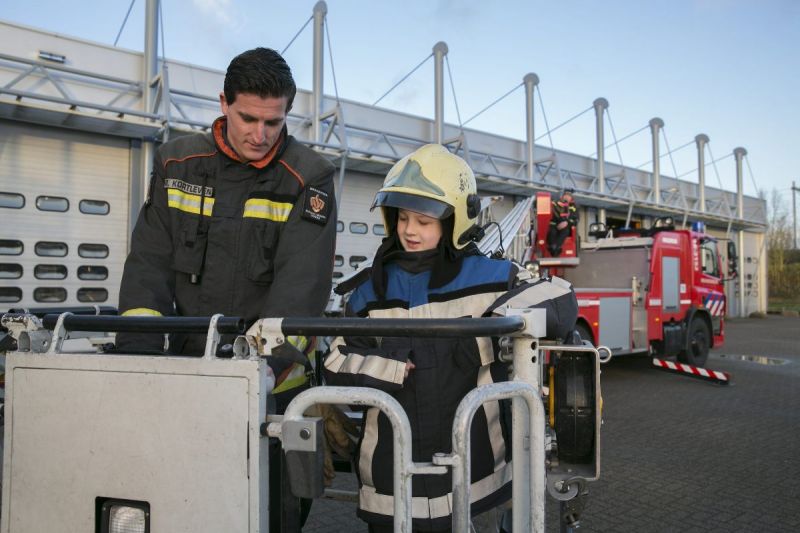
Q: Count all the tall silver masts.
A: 8